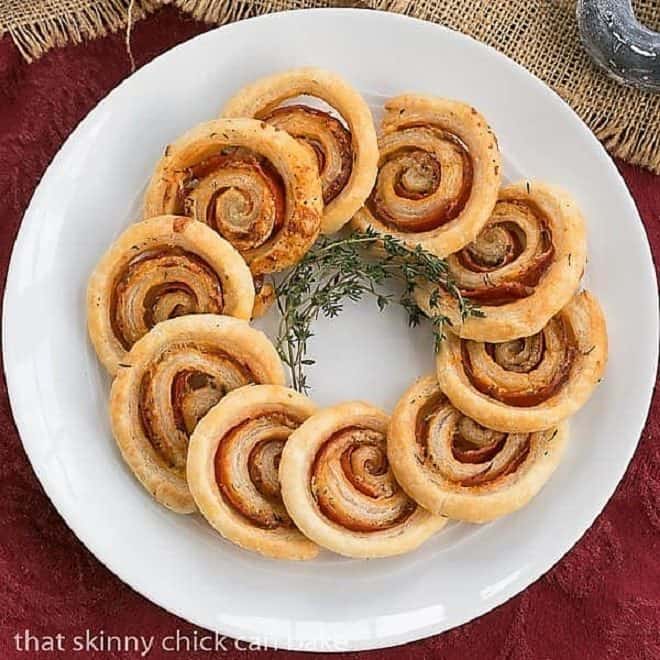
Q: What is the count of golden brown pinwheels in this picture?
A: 10